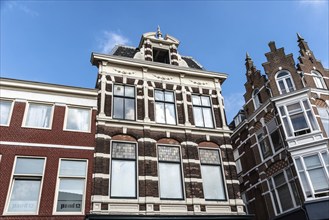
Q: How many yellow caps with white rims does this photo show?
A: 0